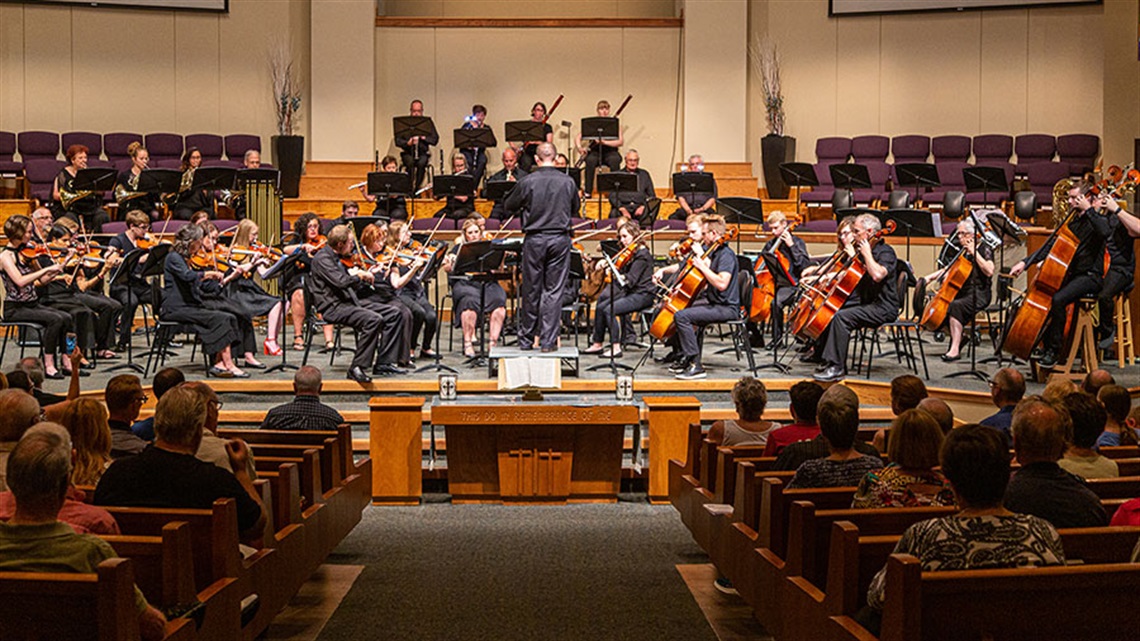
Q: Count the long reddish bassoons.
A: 2